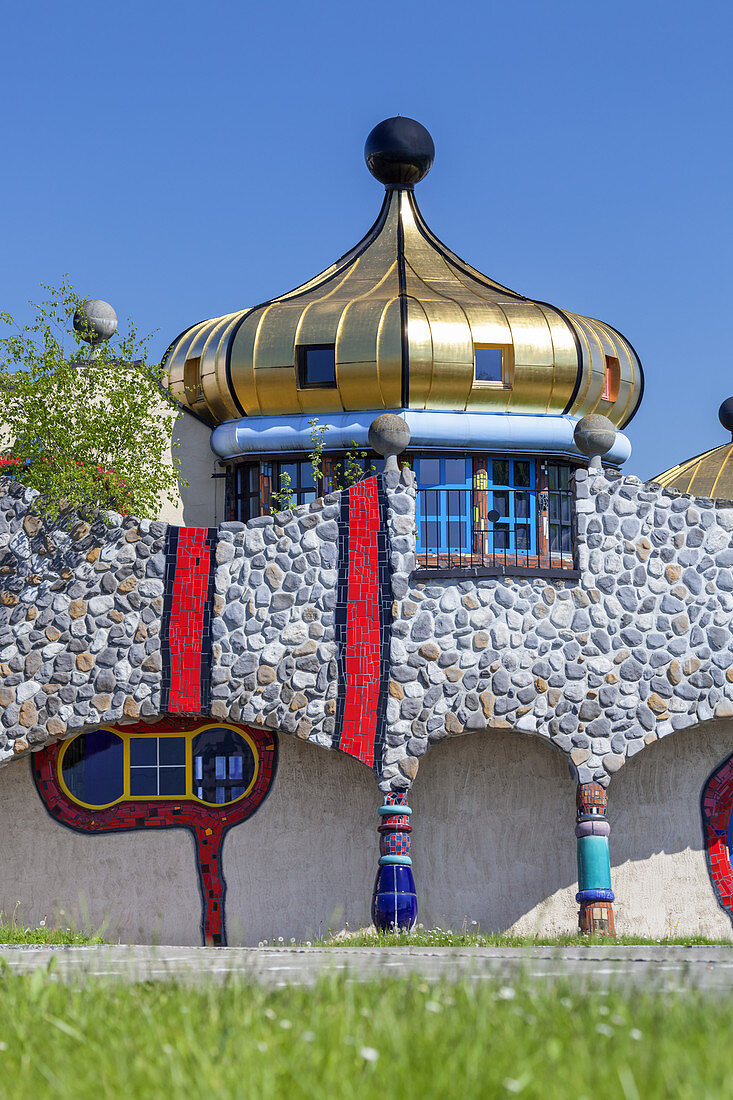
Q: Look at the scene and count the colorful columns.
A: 2